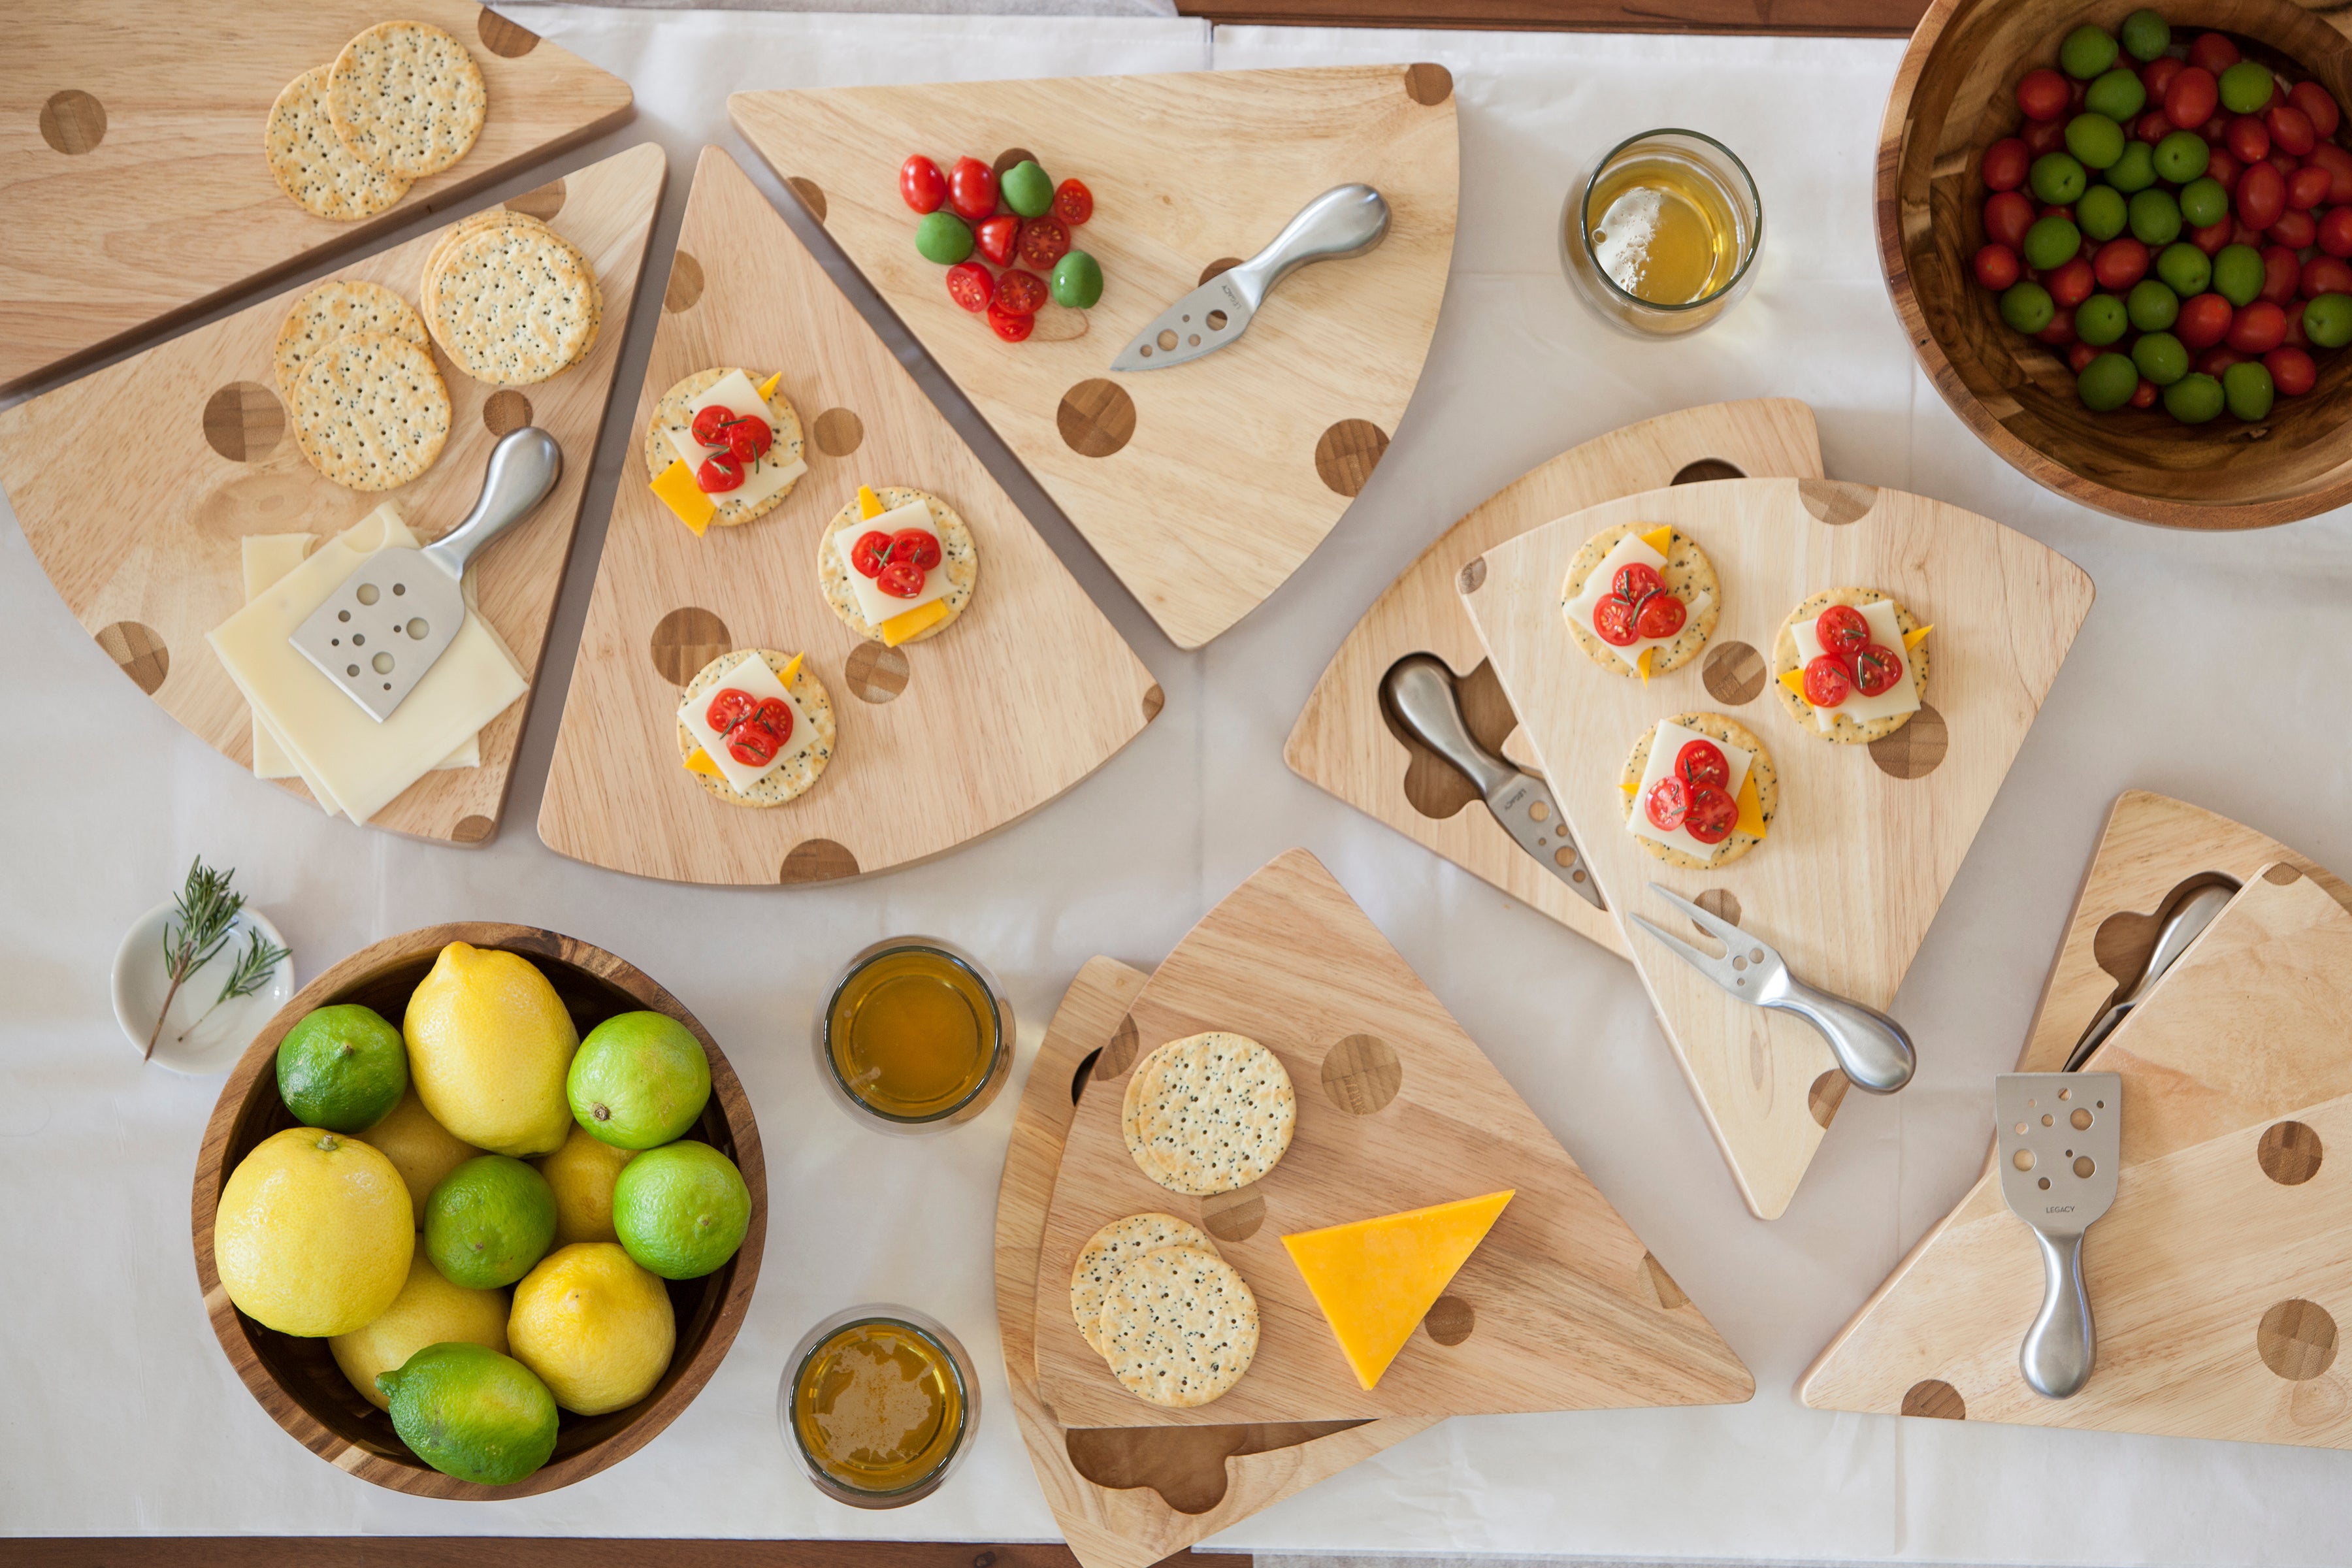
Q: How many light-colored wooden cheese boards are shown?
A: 7